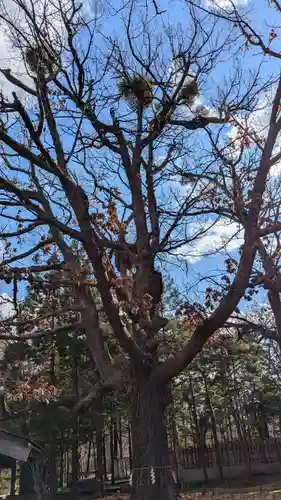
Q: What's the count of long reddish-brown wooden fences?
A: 1